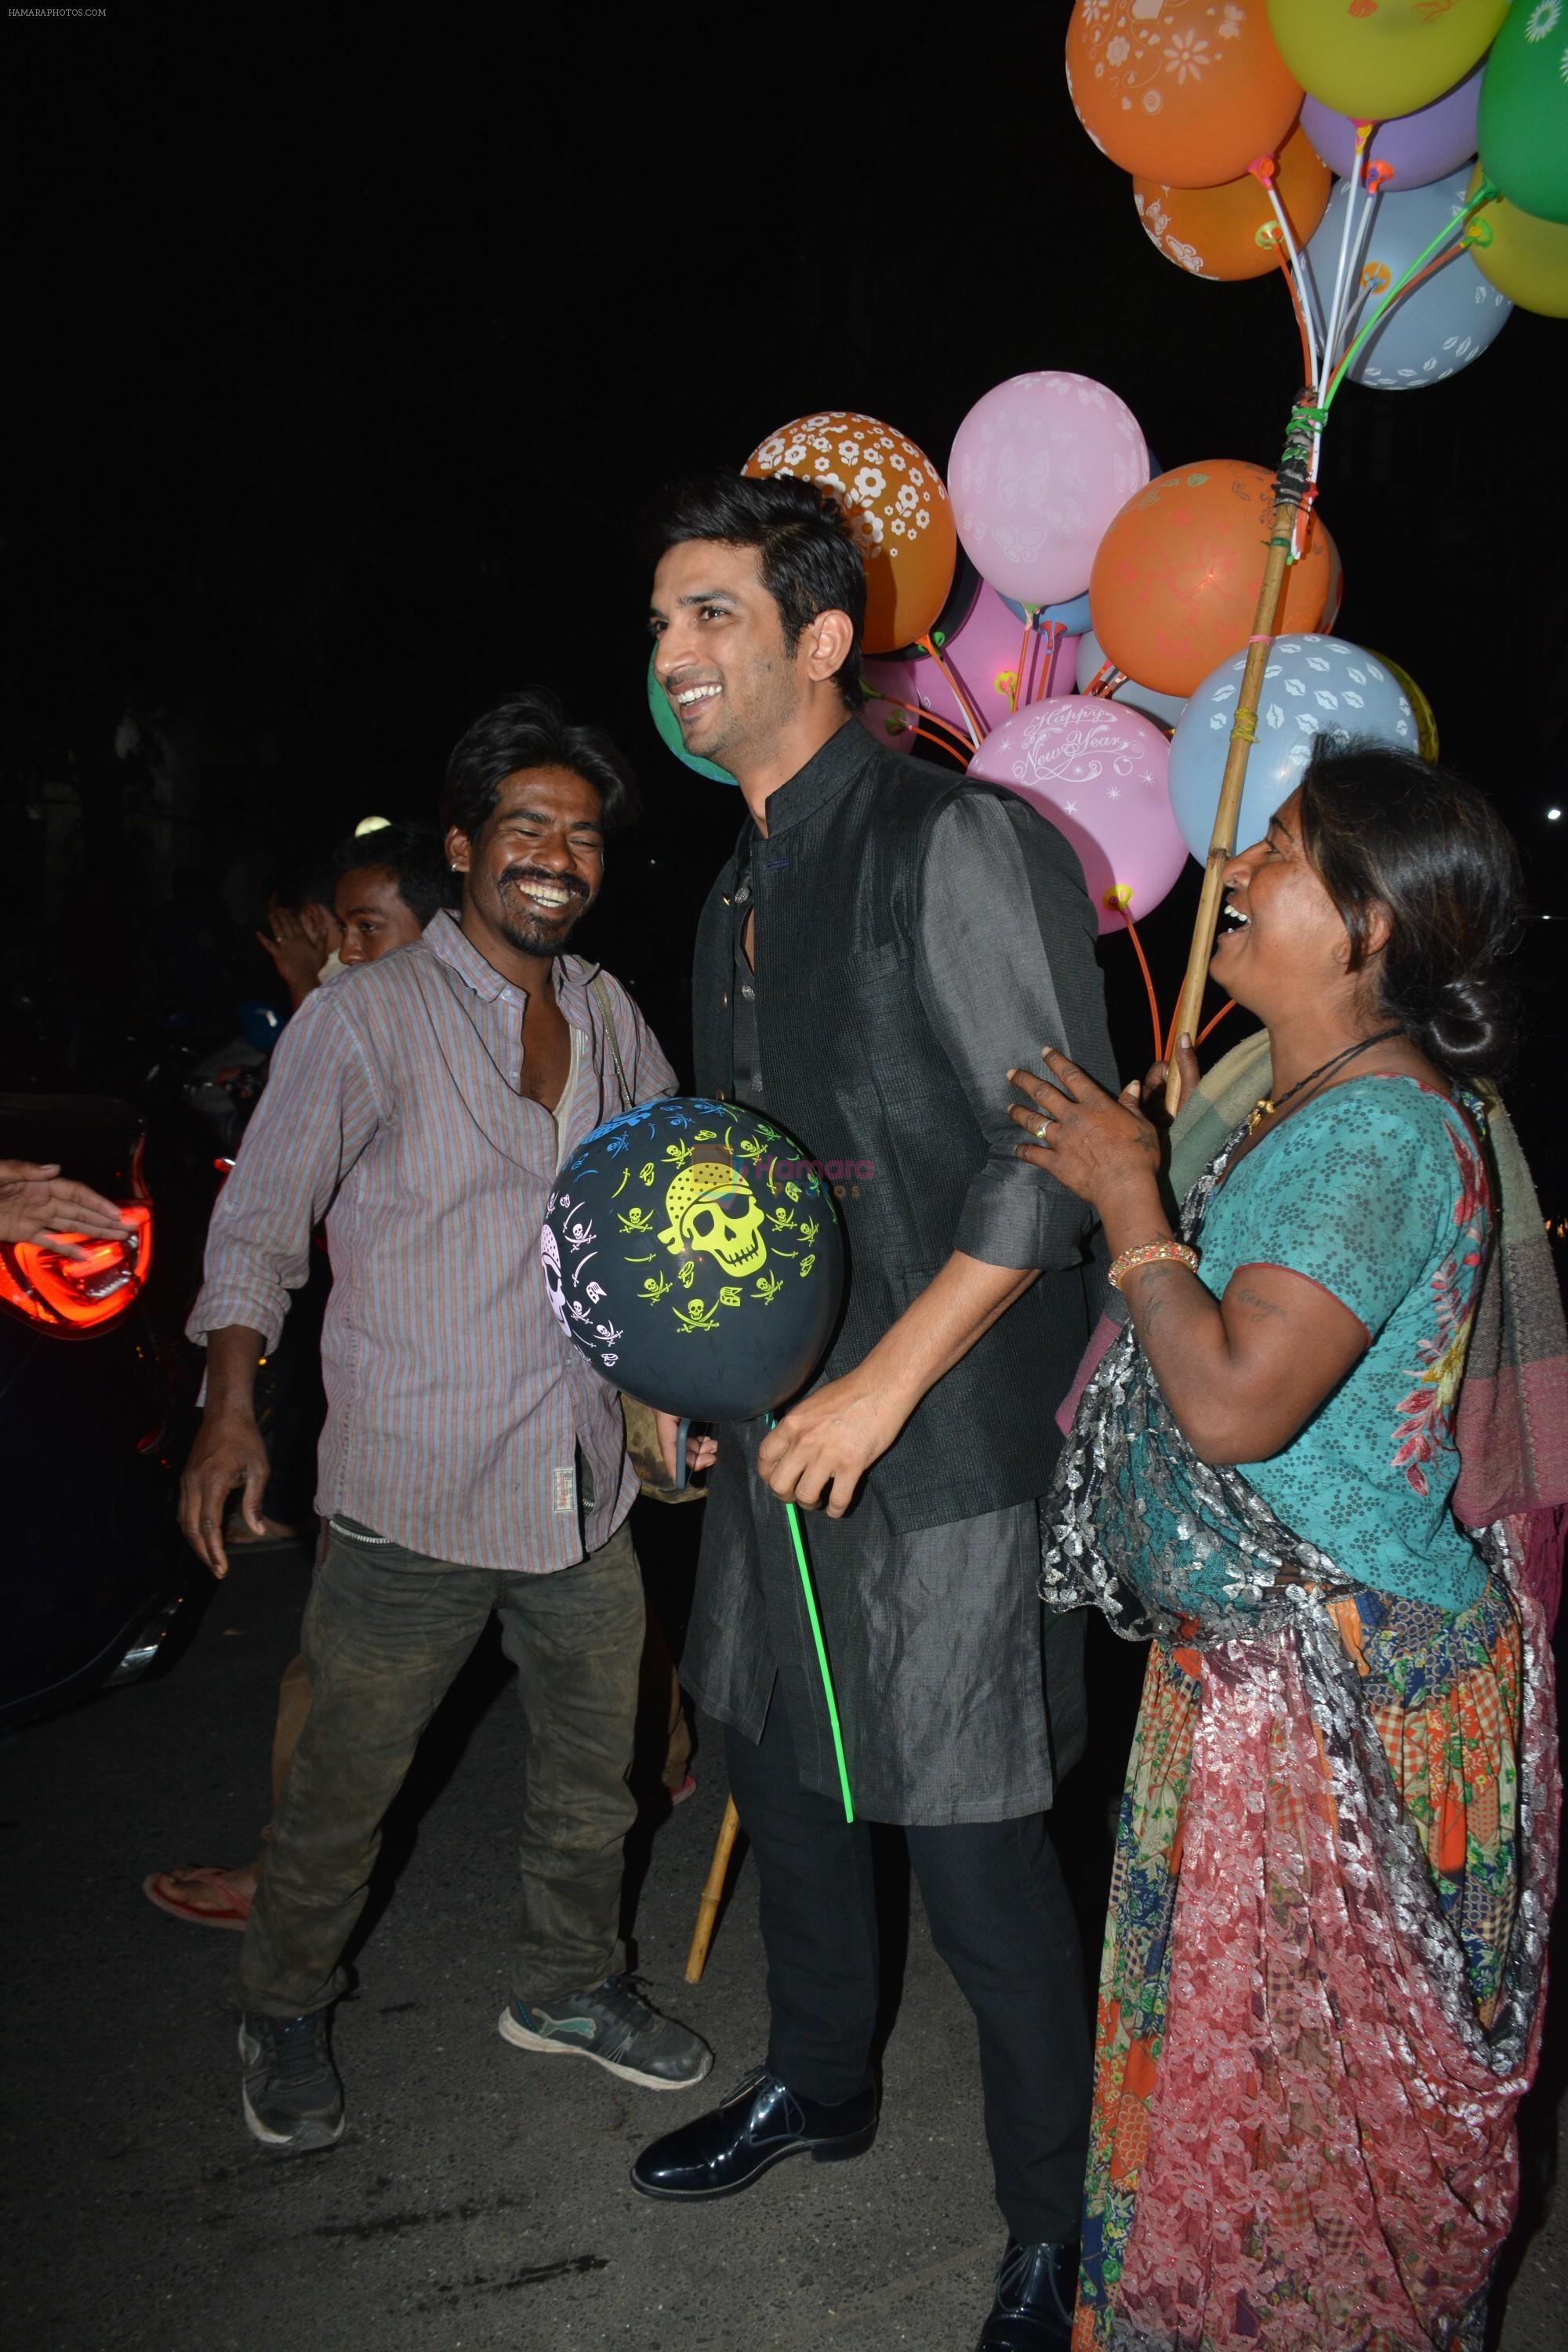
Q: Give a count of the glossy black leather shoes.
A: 2